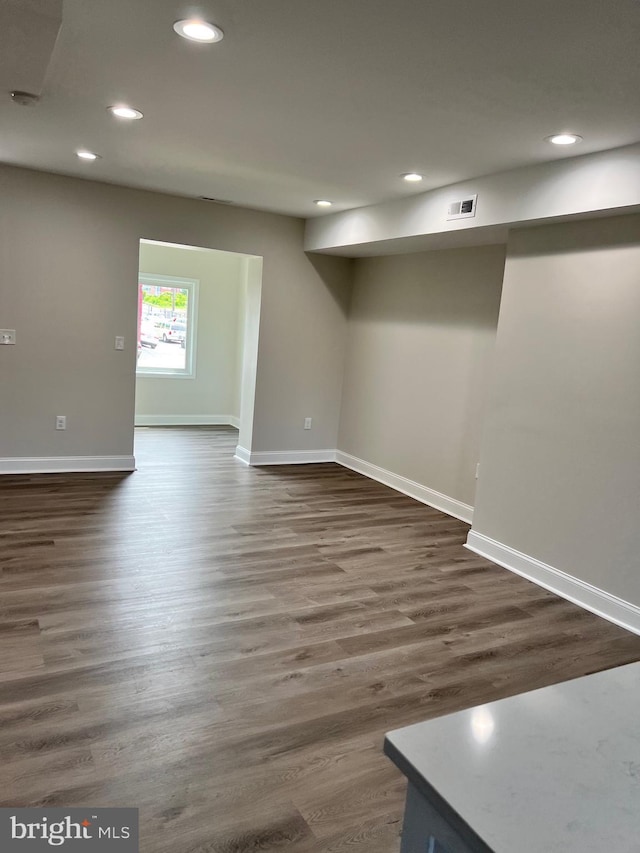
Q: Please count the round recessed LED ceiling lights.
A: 6